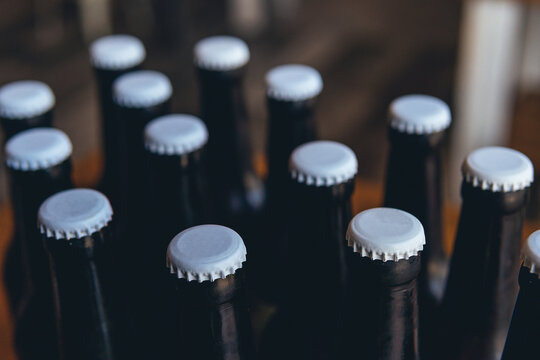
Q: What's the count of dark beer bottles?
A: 14